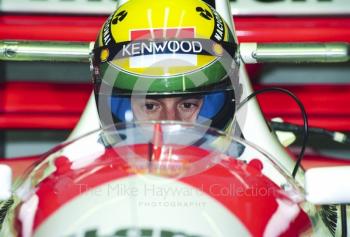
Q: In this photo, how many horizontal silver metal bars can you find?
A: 2